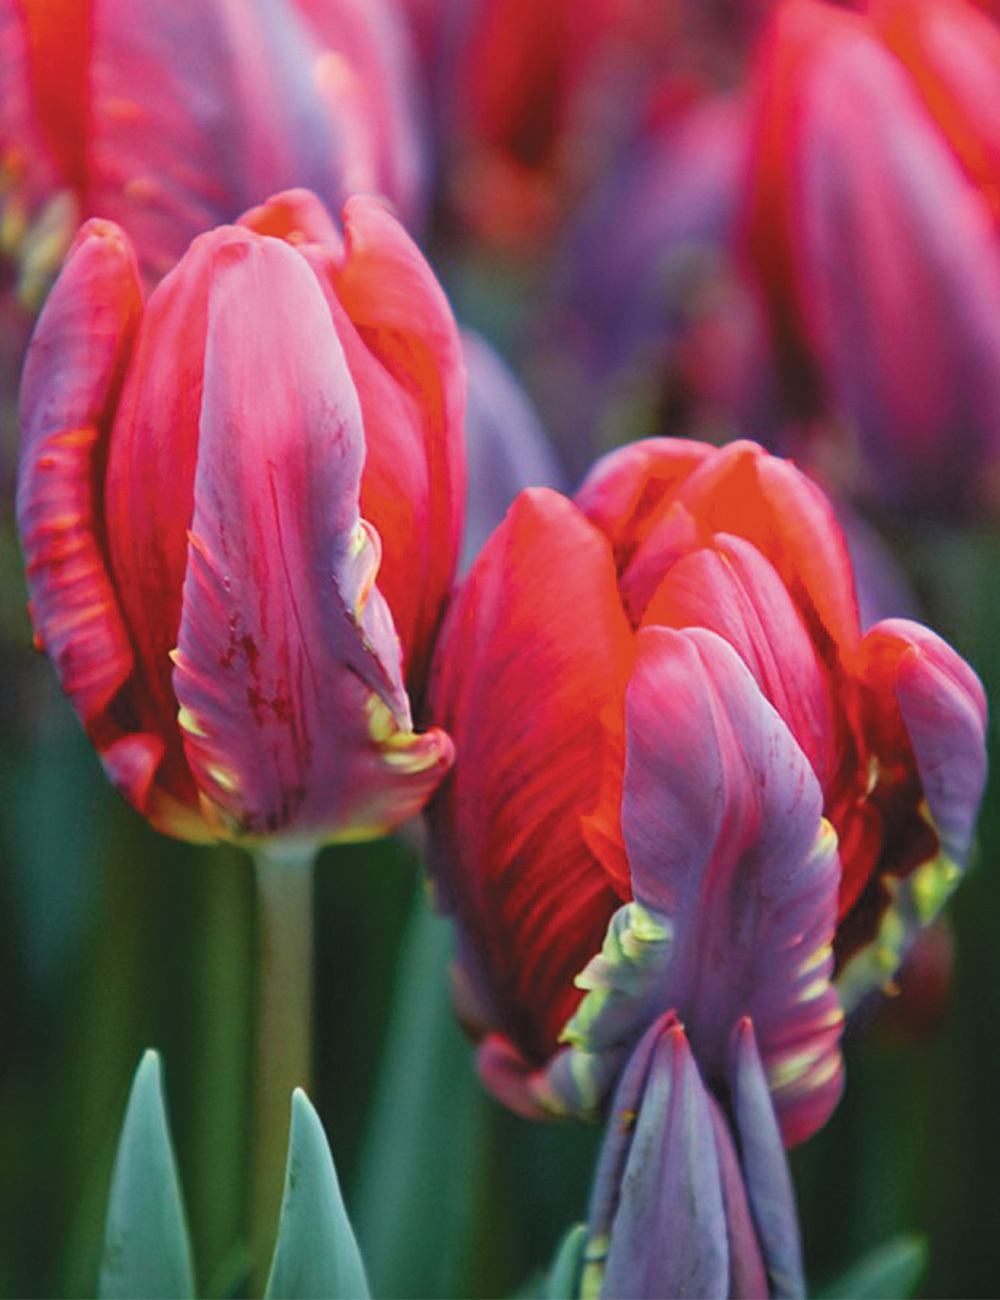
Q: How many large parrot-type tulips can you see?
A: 2